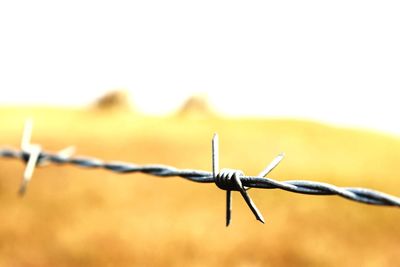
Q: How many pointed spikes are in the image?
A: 7